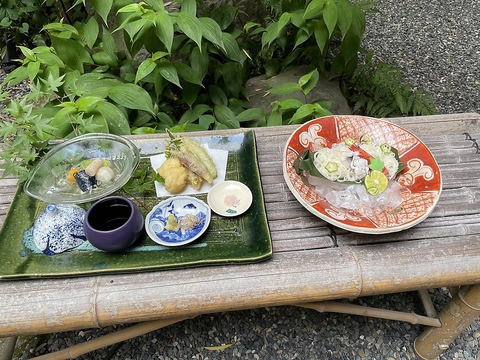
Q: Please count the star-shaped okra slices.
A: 3